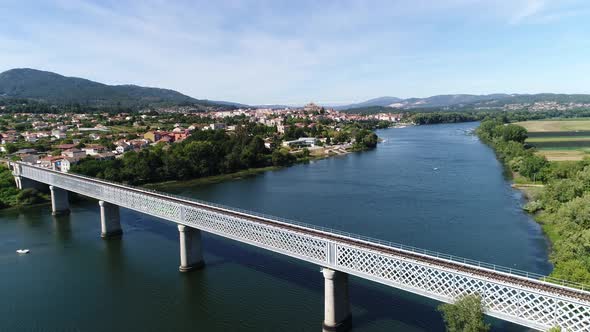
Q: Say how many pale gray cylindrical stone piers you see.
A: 4